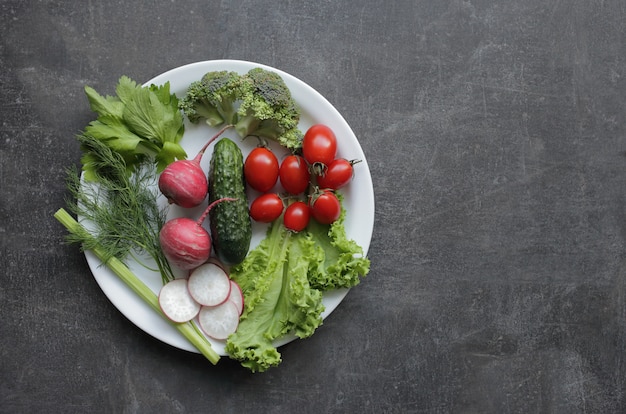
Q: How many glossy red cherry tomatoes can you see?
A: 7